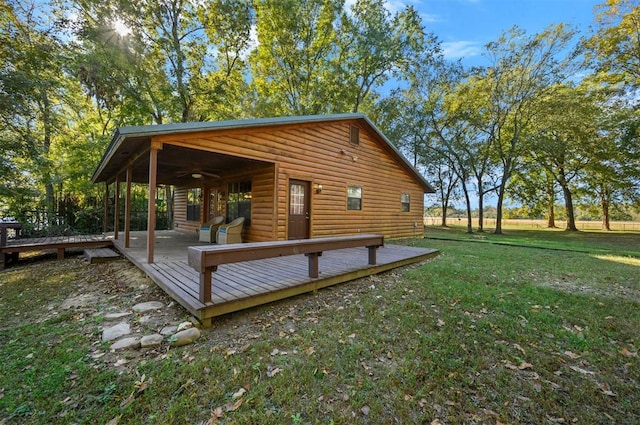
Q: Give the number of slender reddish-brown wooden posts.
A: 4